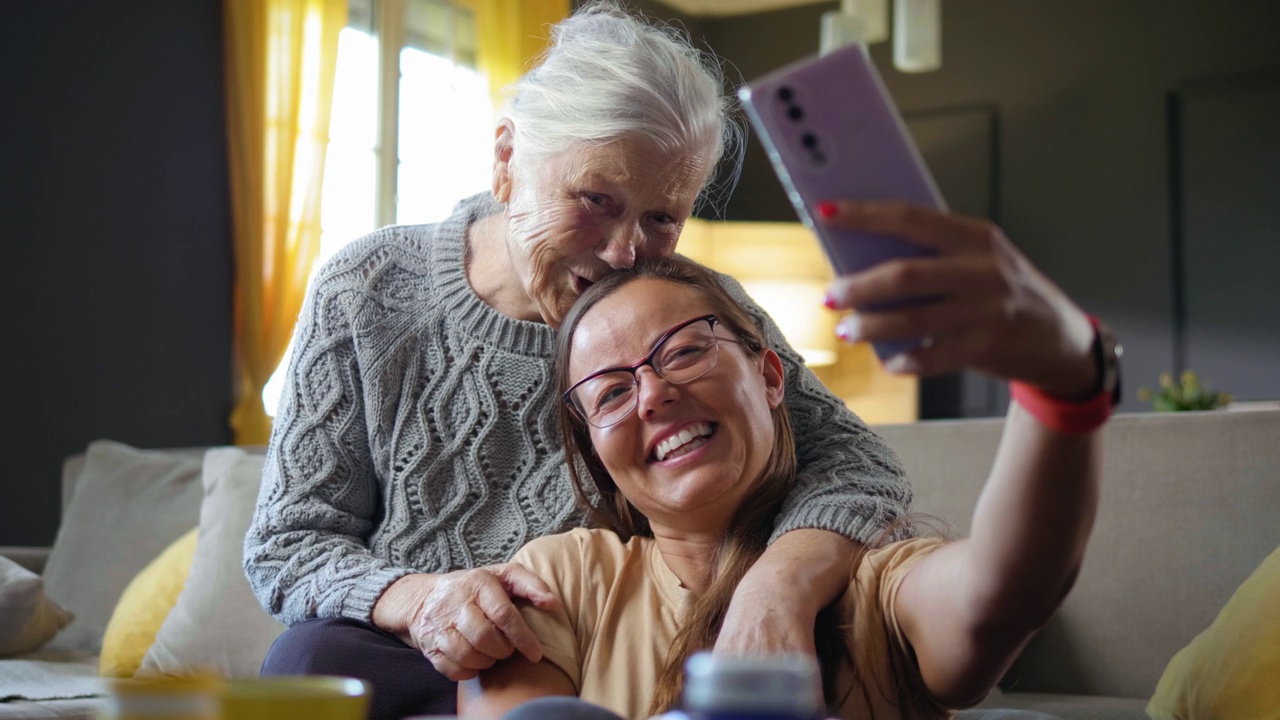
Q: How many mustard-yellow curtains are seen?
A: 2